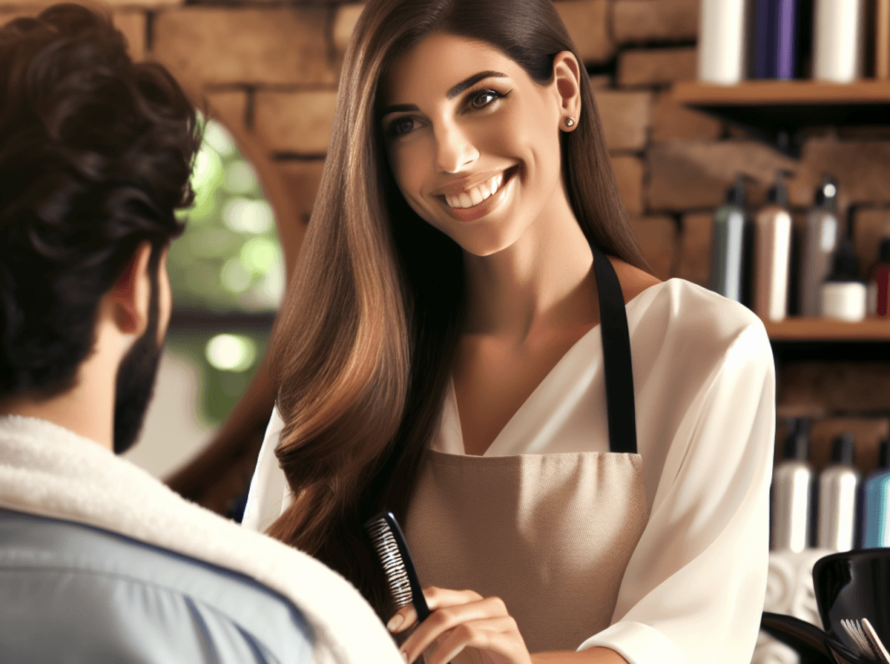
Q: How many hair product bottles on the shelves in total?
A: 11